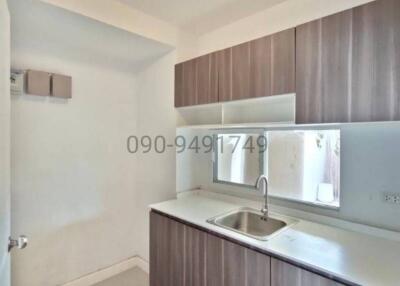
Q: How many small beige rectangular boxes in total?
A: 2